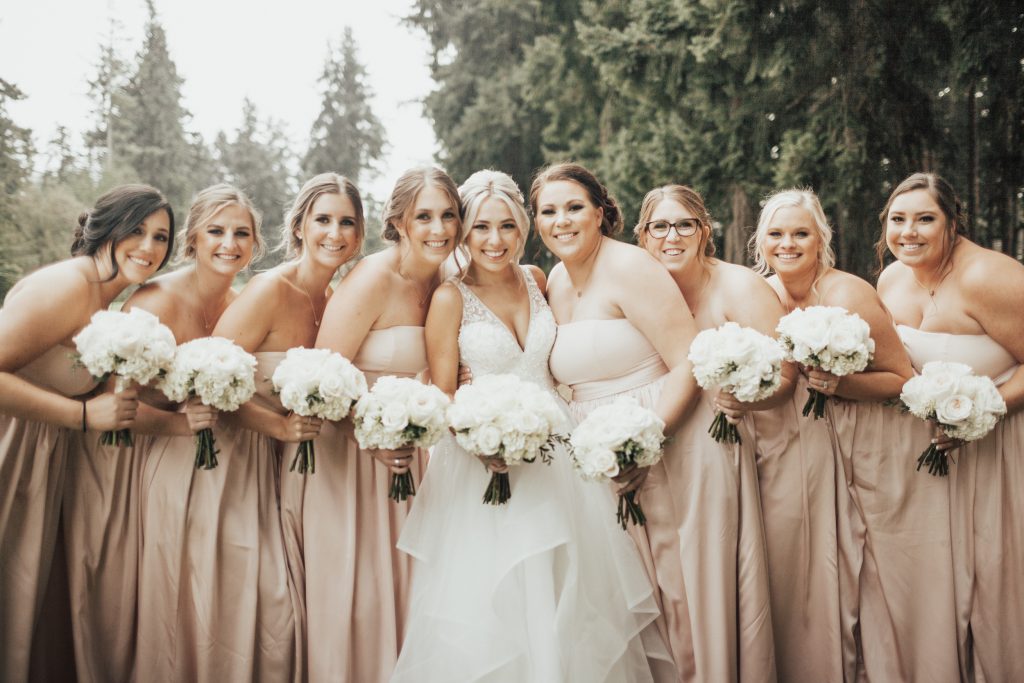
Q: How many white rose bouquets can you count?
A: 9